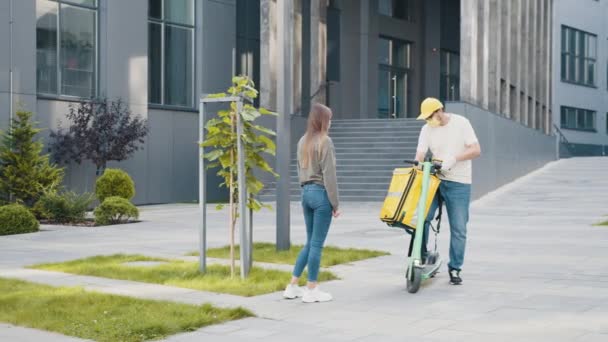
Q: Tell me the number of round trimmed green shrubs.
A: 3